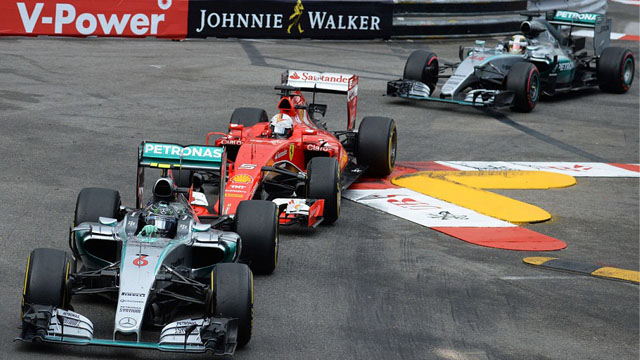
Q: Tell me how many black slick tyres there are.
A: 11